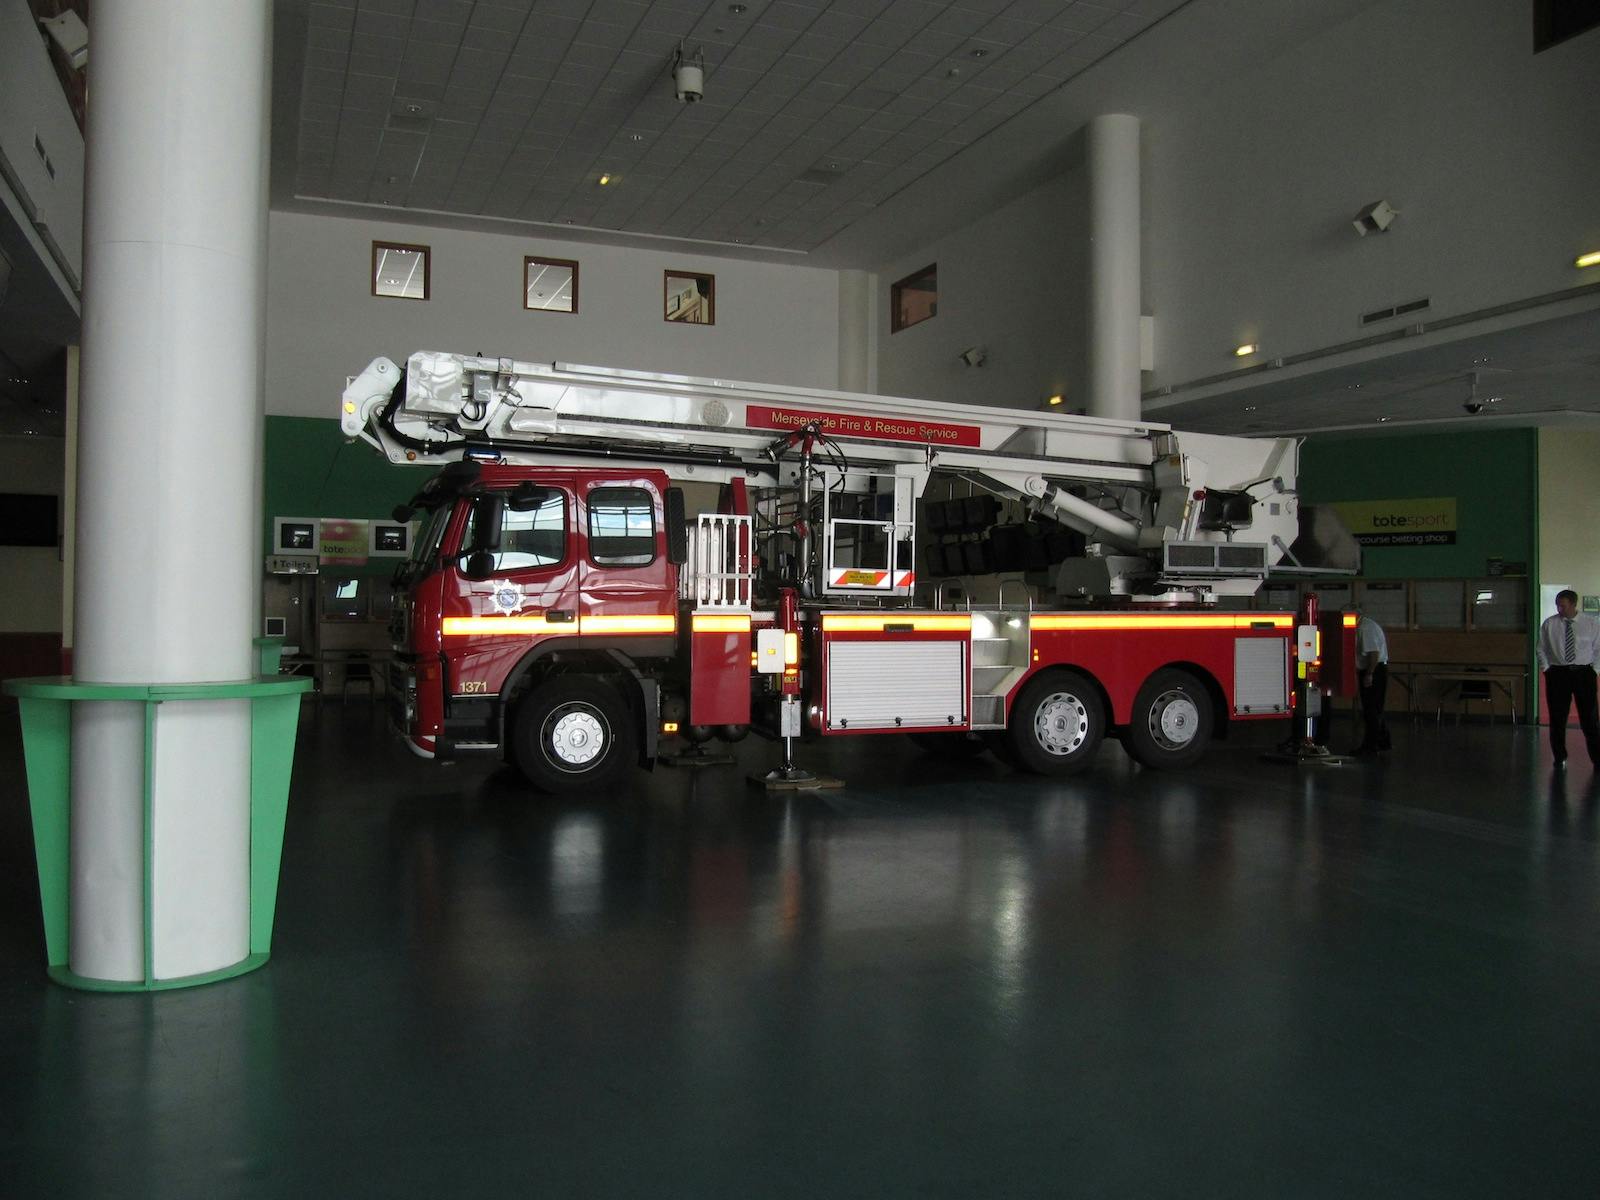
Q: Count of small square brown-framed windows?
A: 4